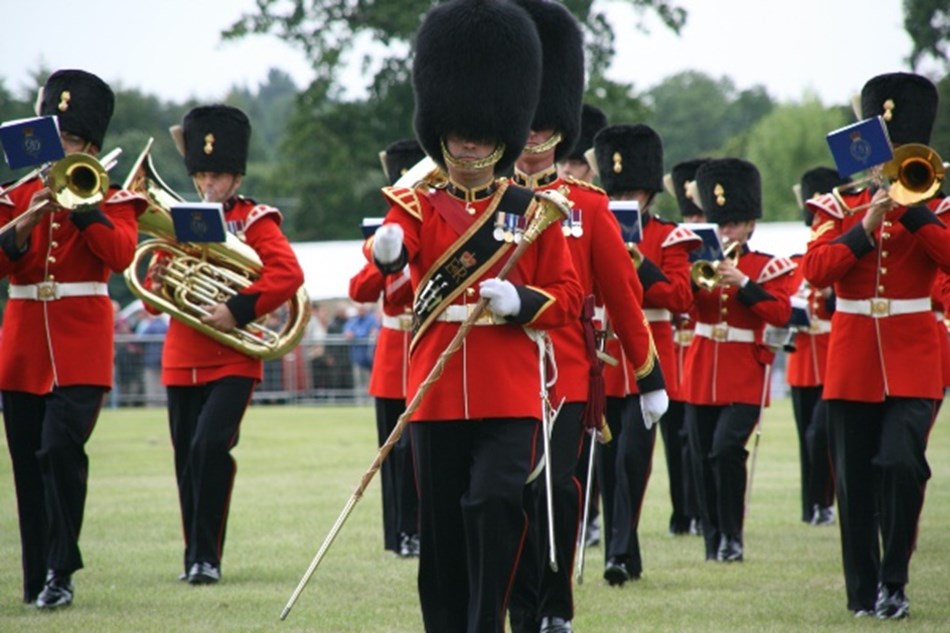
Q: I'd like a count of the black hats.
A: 11